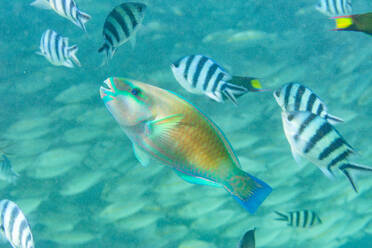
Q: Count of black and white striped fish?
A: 9